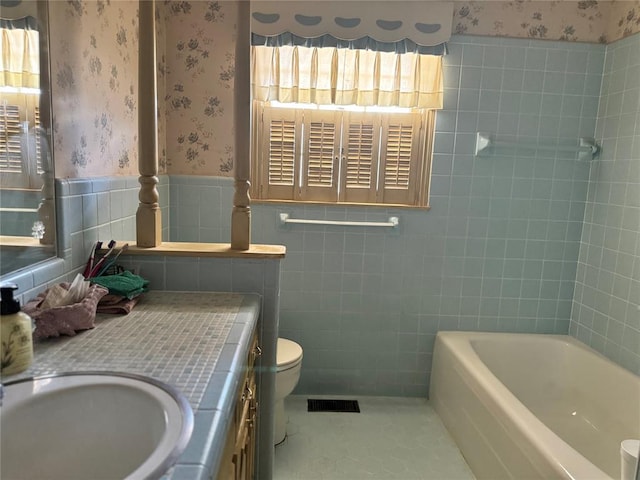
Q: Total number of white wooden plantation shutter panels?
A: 4